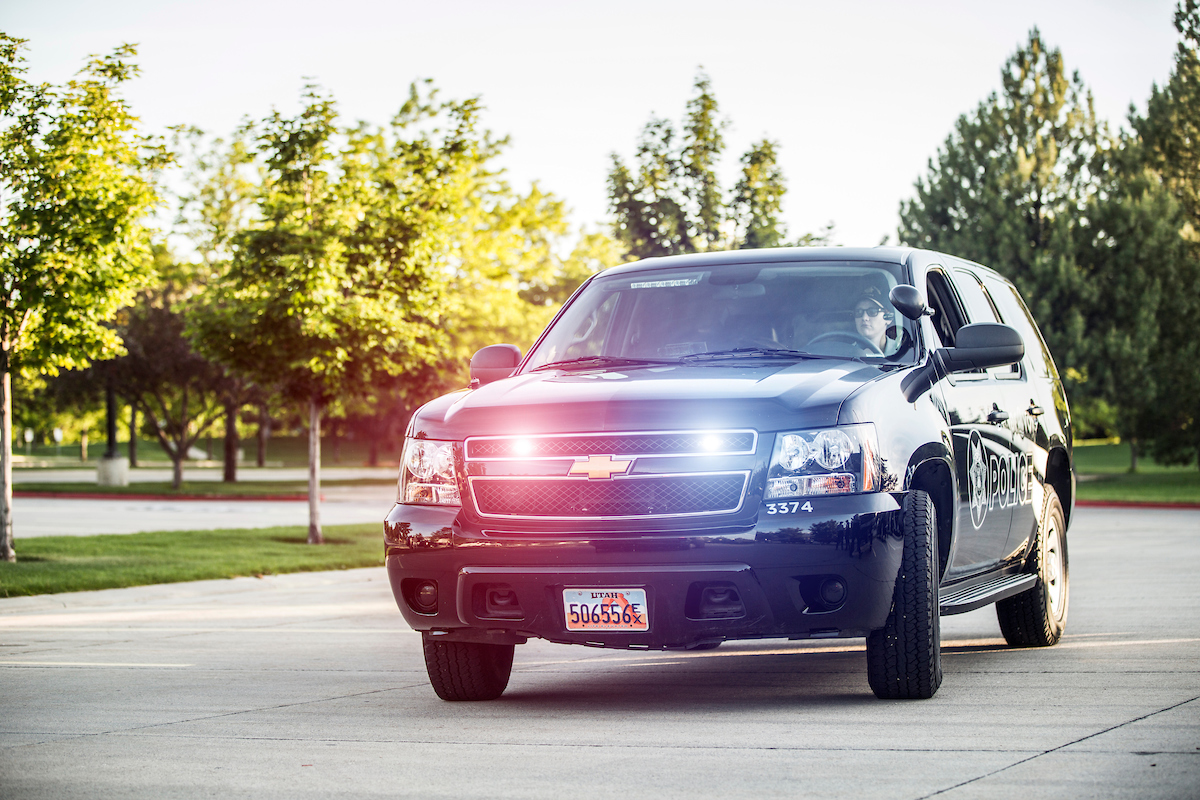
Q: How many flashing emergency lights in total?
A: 2